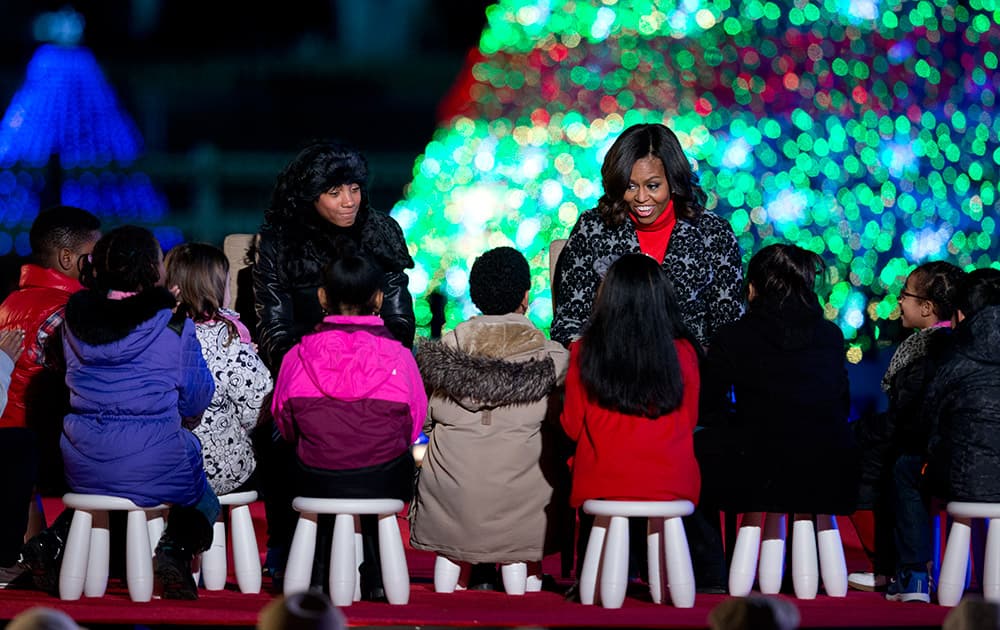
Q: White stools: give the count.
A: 7